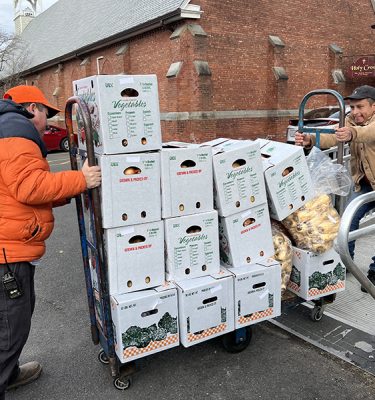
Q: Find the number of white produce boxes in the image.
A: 12